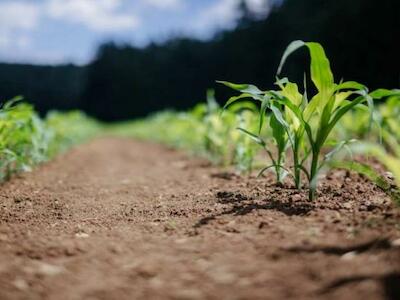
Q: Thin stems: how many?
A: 3